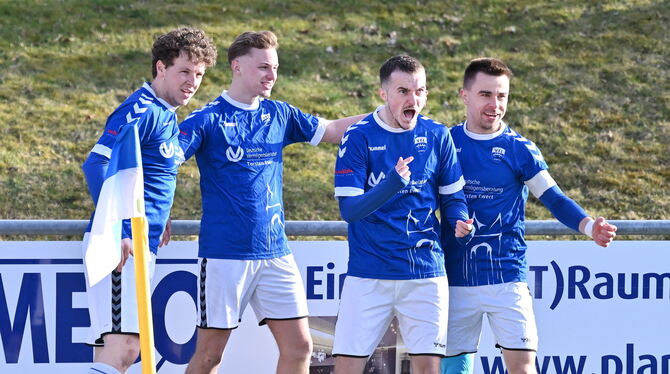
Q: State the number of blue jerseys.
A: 4